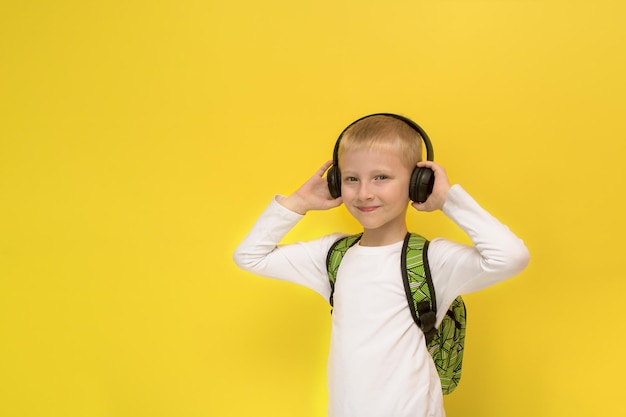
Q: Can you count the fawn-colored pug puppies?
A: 0